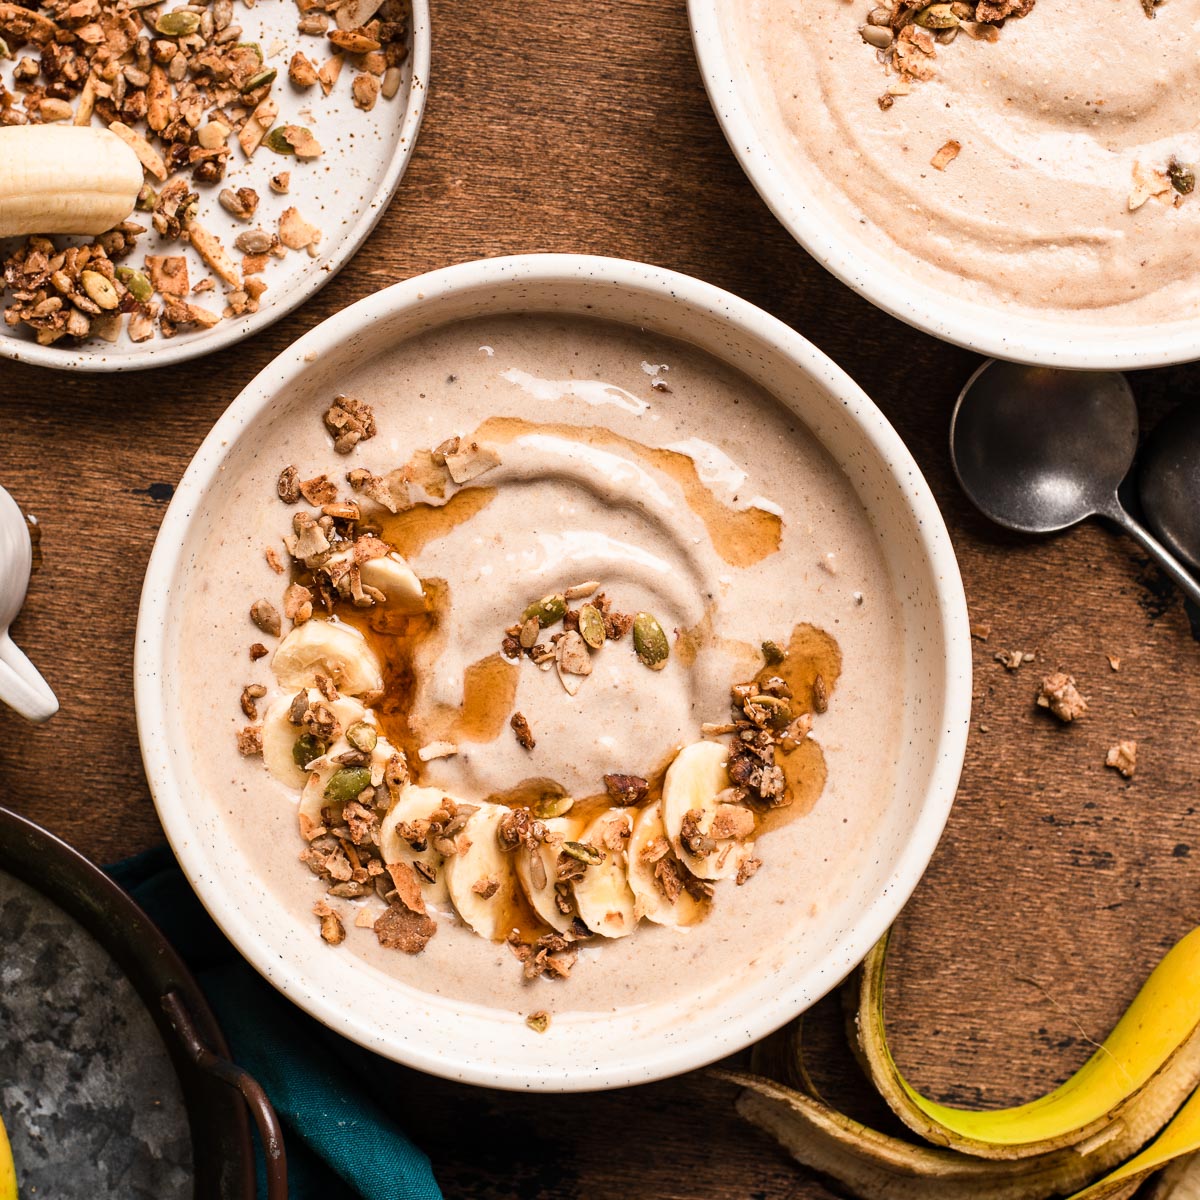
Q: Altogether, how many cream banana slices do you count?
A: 10